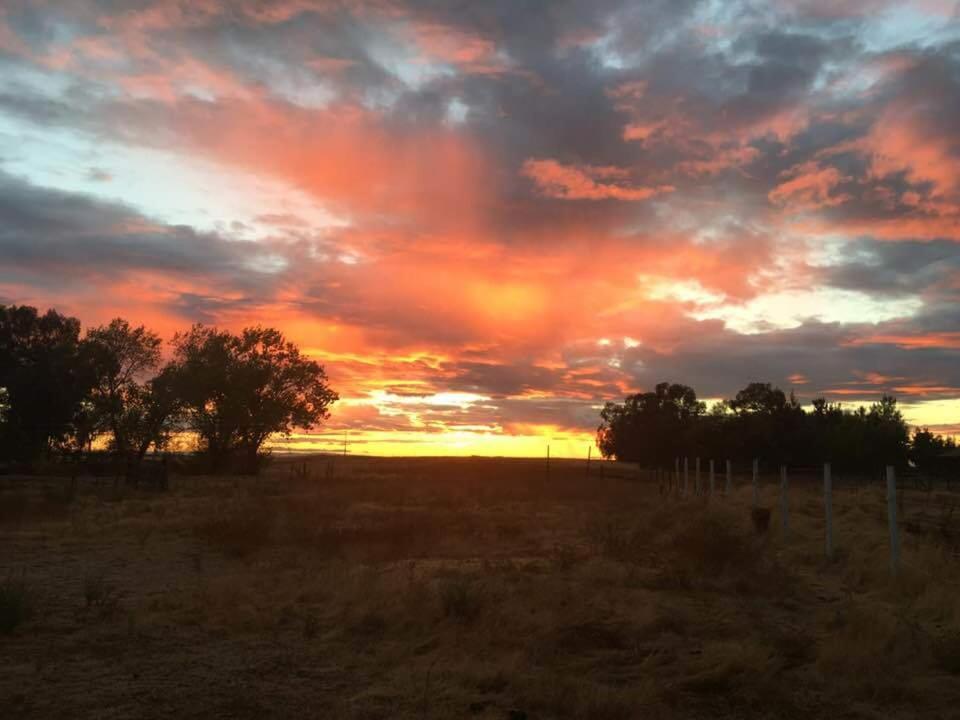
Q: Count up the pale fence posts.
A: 9